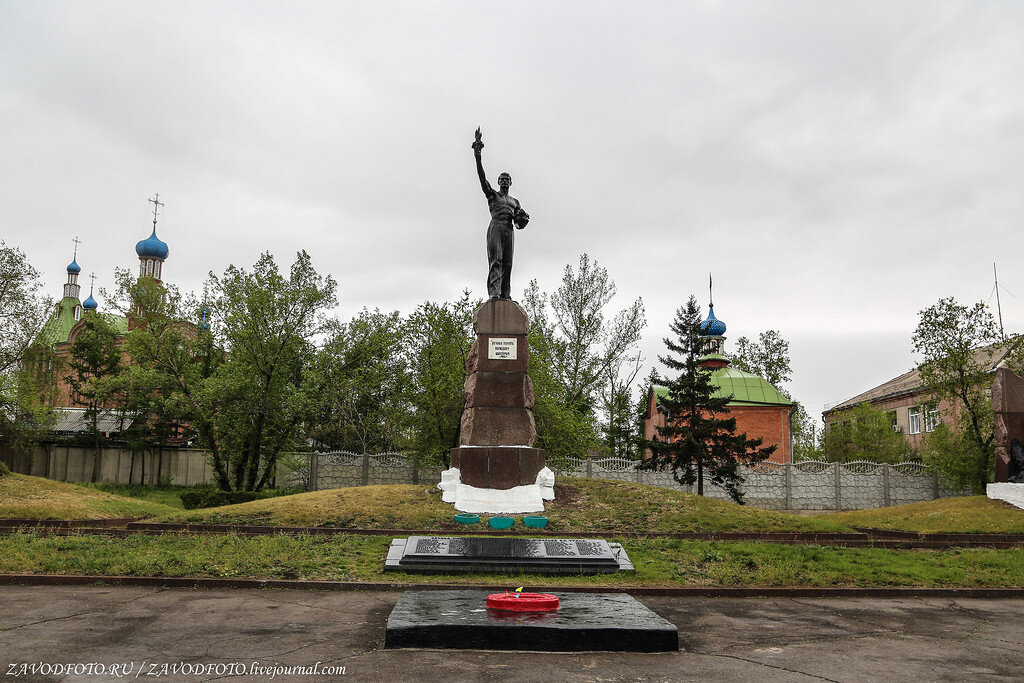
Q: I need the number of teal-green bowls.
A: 3